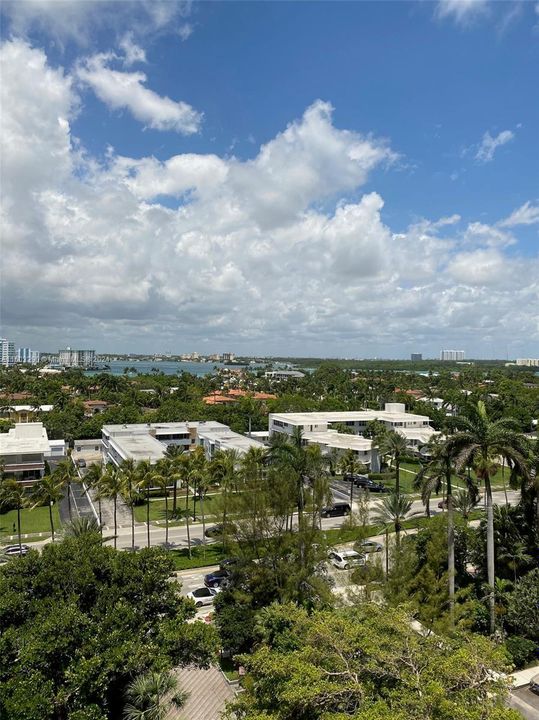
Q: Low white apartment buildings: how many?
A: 3